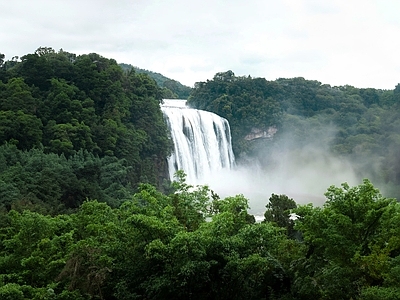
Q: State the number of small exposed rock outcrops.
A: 1